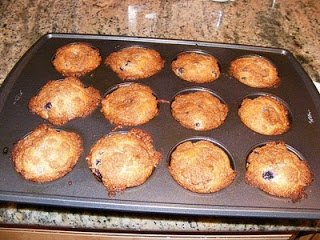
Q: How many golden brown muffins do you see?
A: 12